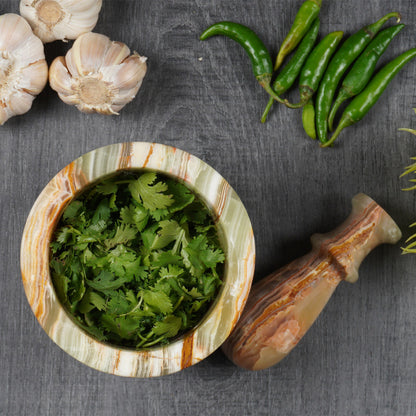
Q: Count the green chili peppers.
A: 8